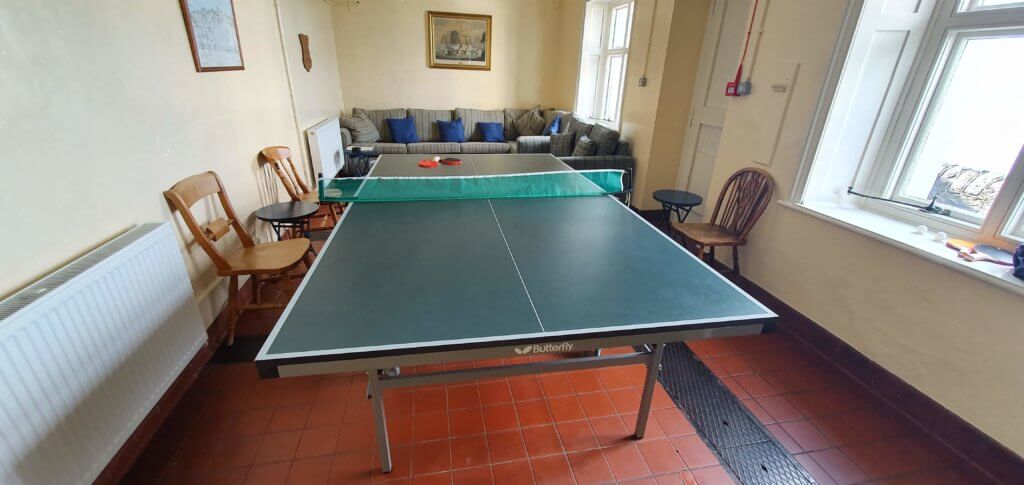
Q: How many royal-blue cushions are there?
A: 4